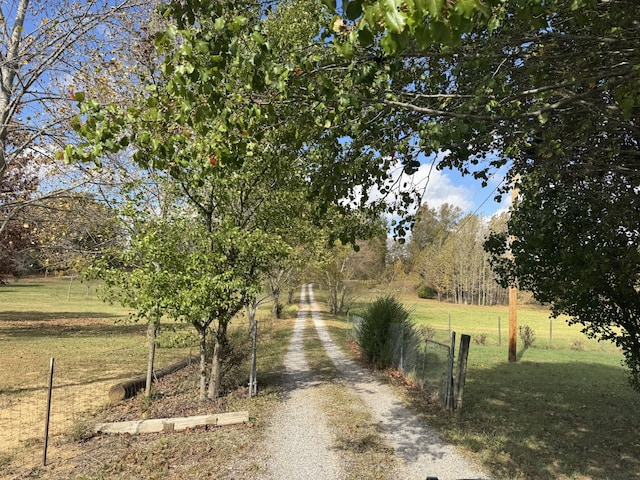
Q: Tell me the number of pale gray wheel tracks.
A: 2